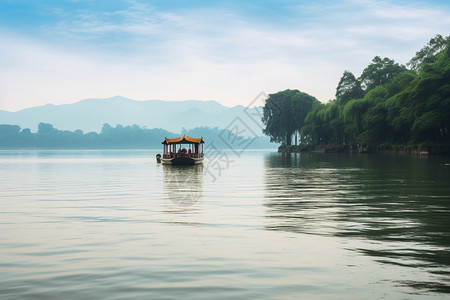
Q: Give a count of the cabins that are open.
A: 1